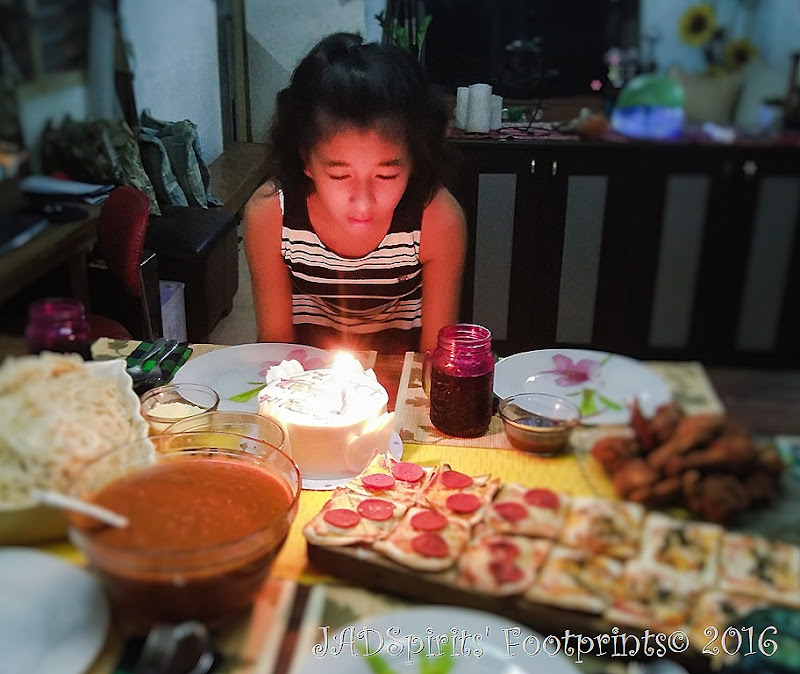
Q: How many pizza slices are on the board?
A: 12